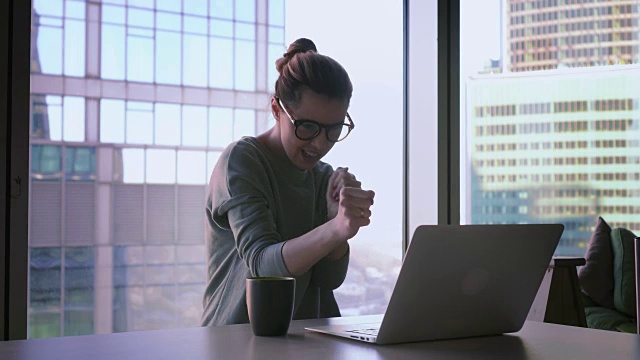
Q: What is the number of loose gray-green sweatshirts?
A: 1